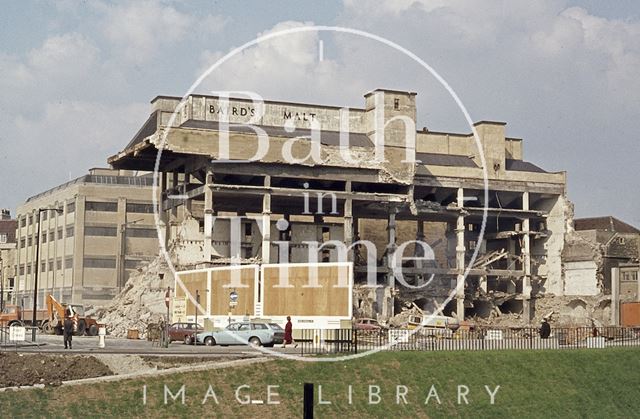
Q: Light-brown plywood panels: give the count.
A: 3